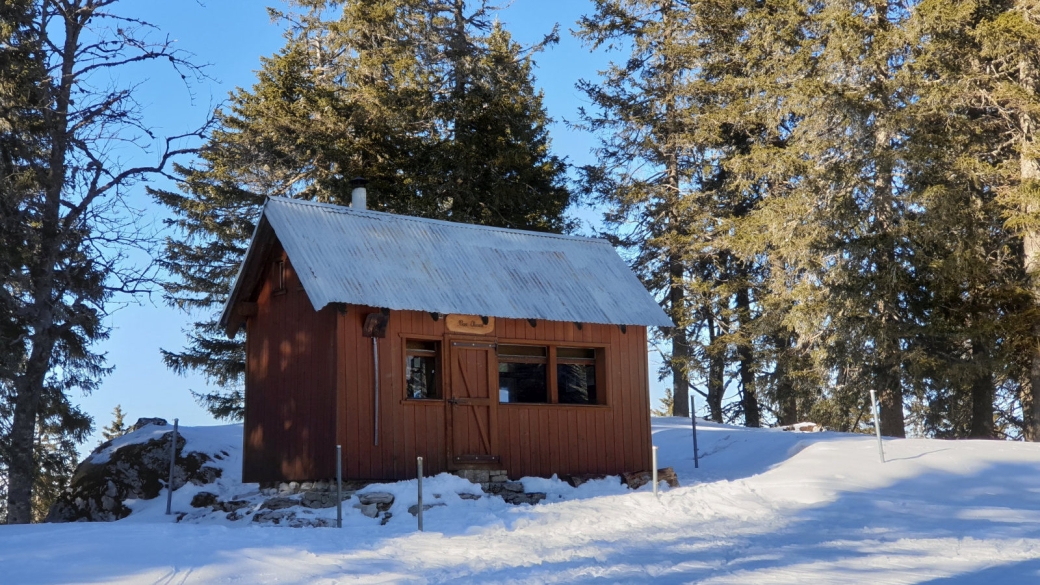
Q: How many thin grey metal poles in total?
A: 6